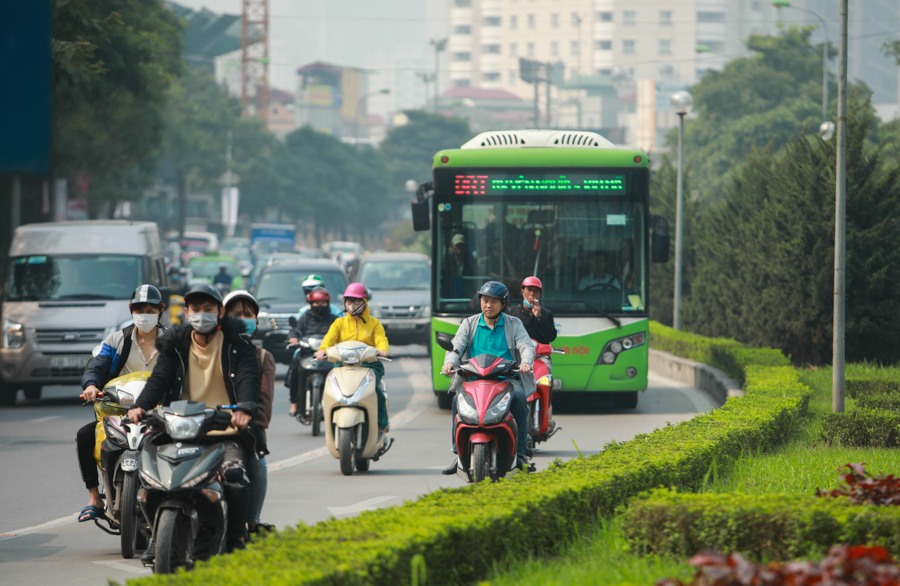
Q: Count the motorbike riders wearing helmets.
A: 8